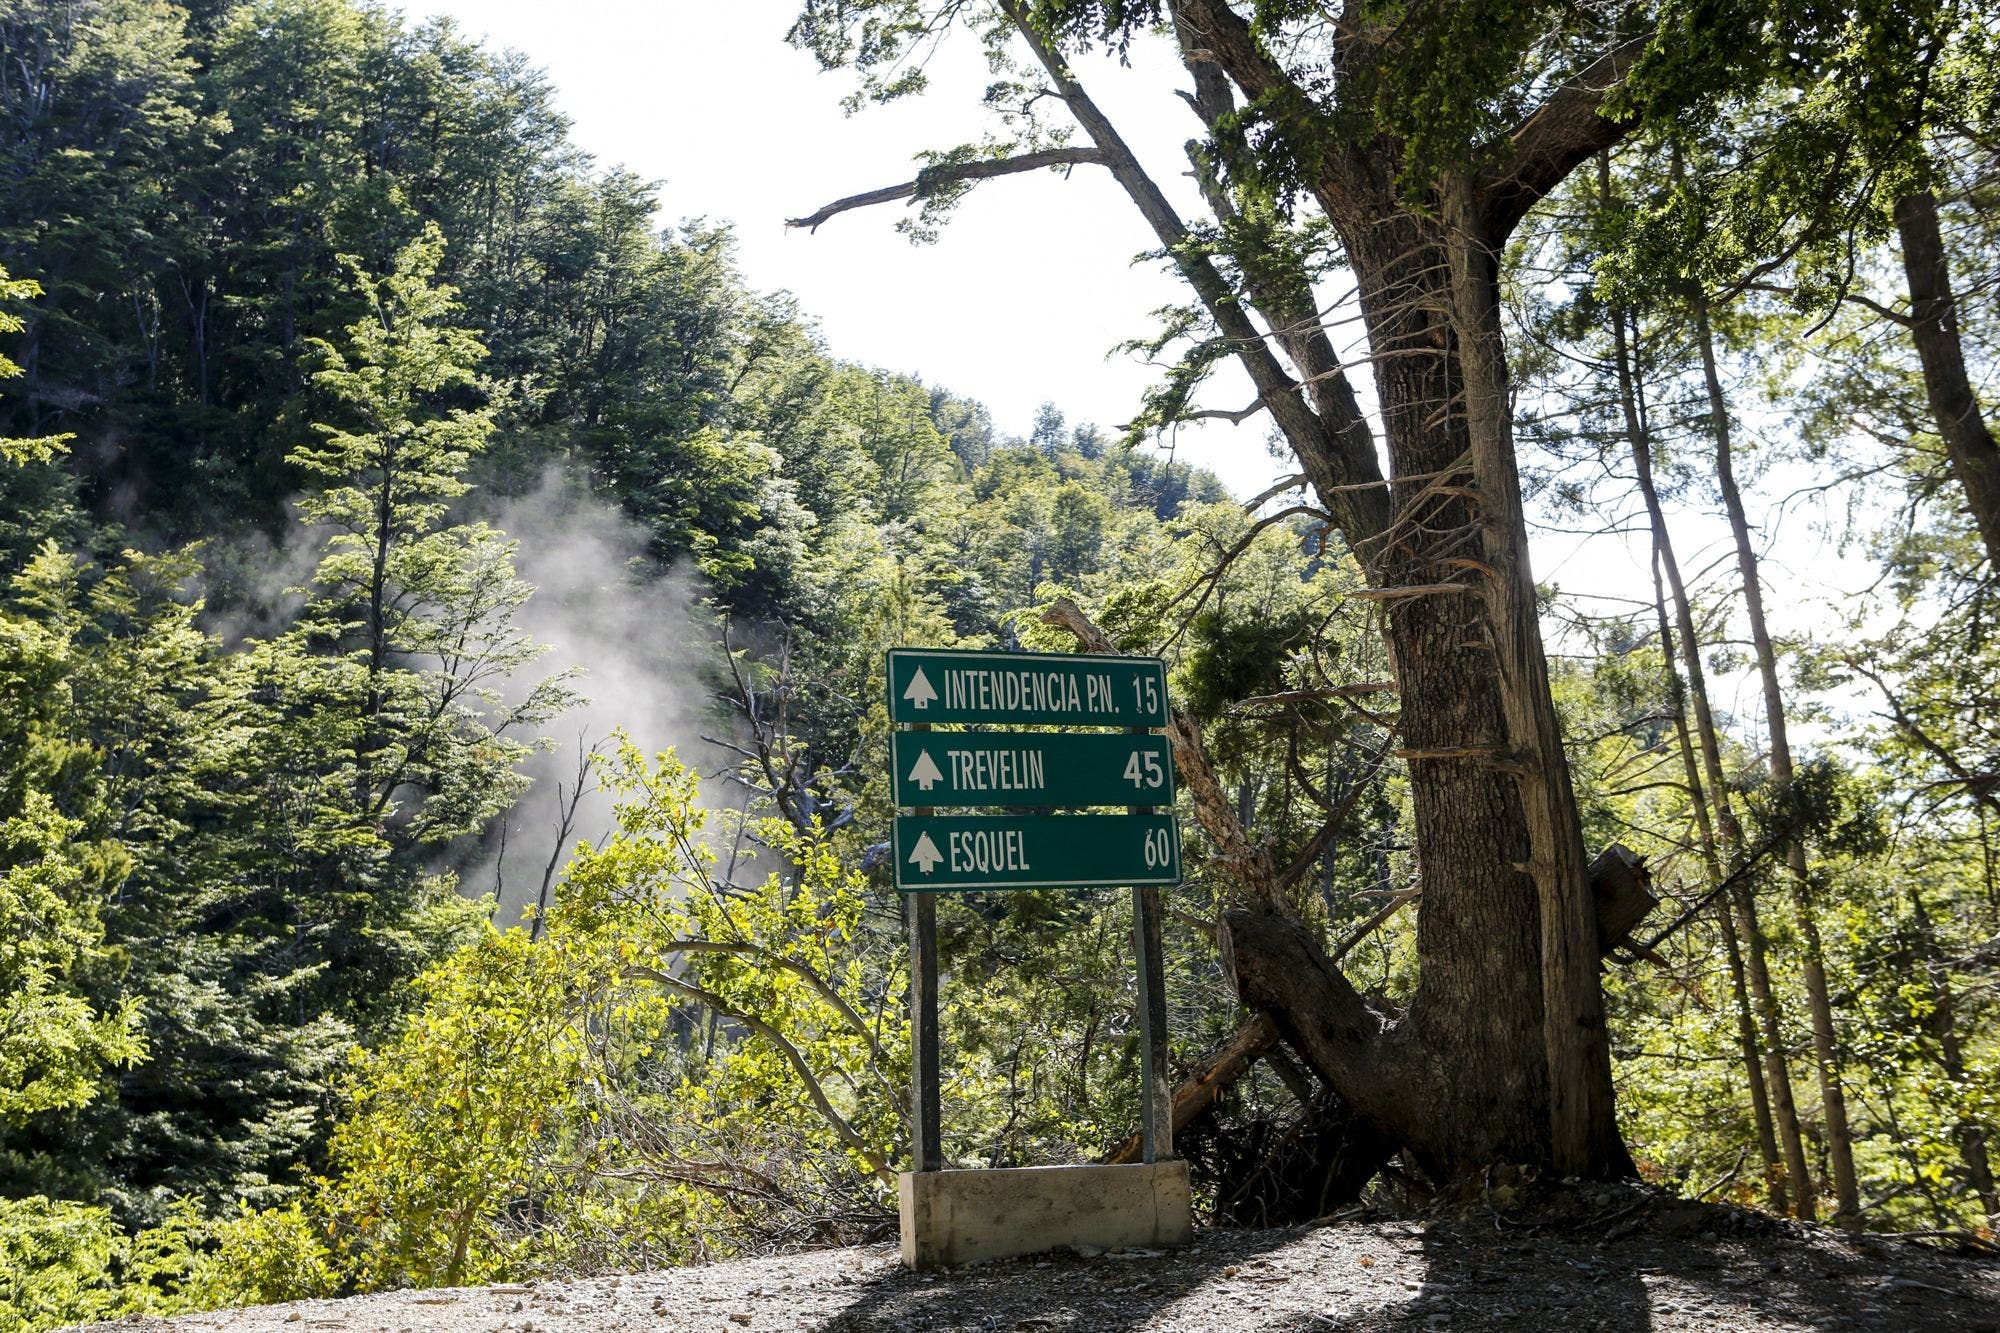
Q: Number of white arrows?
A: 3